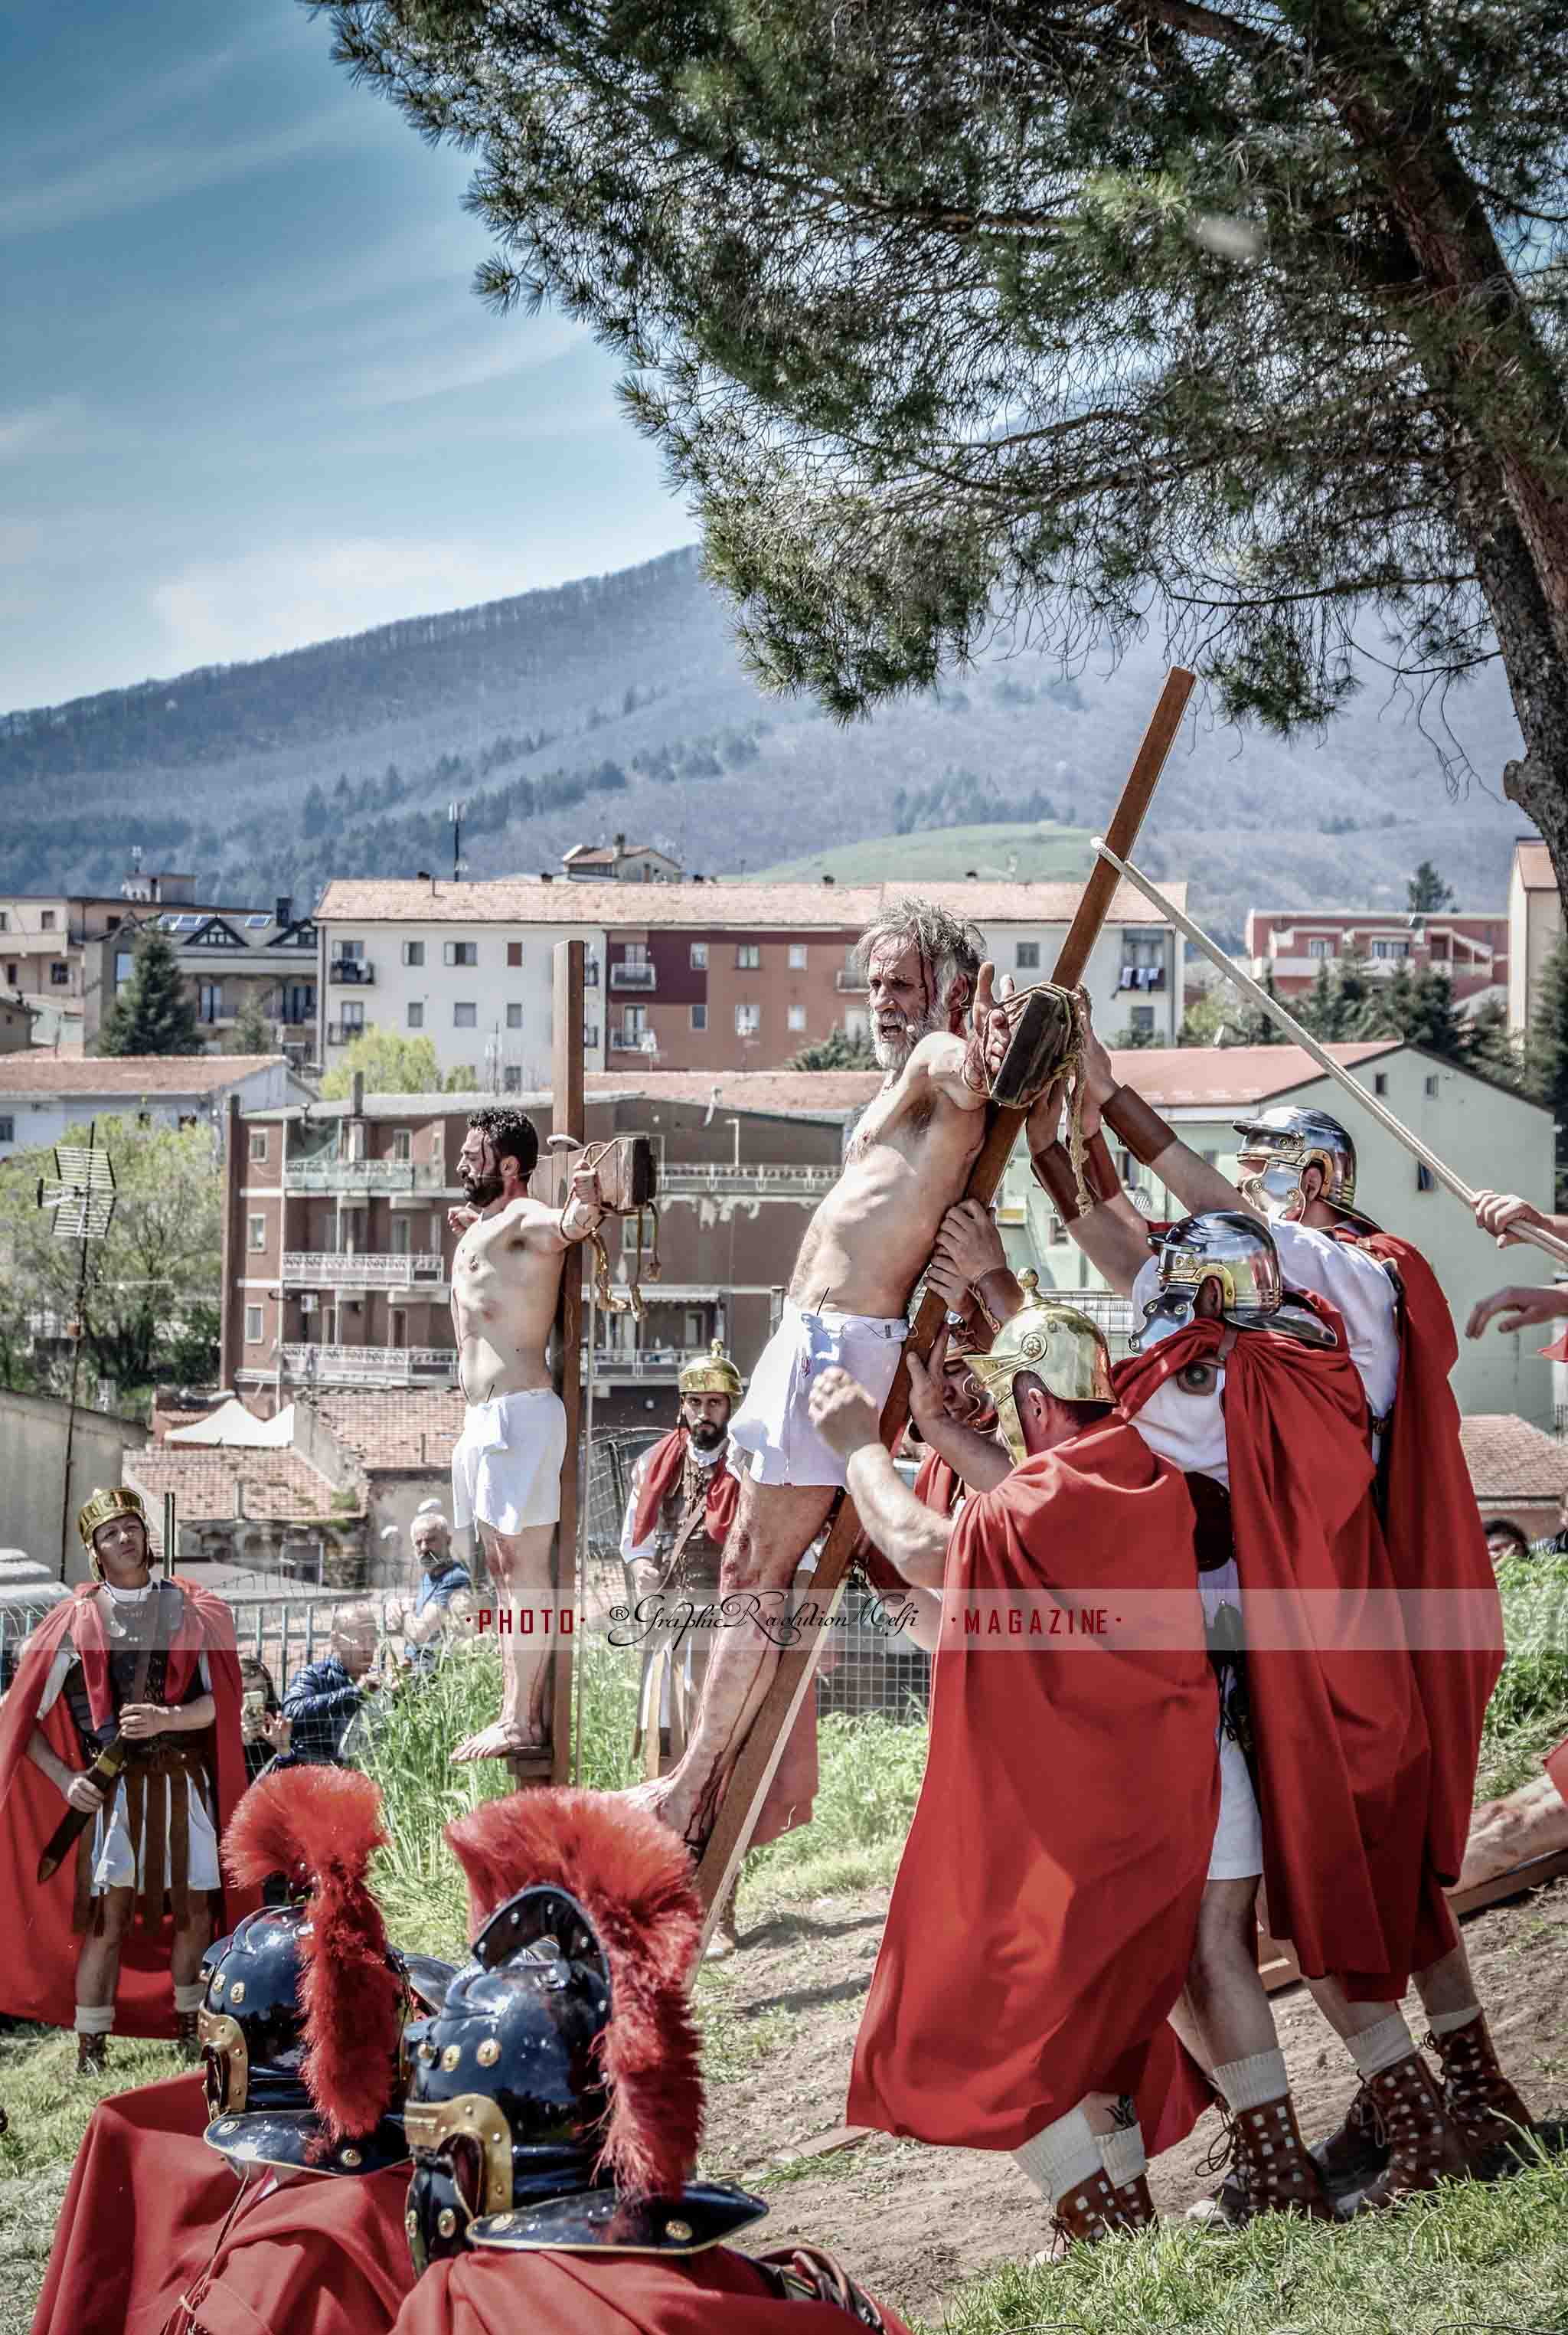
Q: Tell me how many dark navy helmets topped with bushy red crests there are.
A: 2